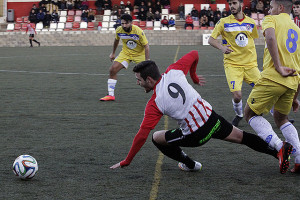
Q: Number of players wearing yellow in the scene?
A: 3